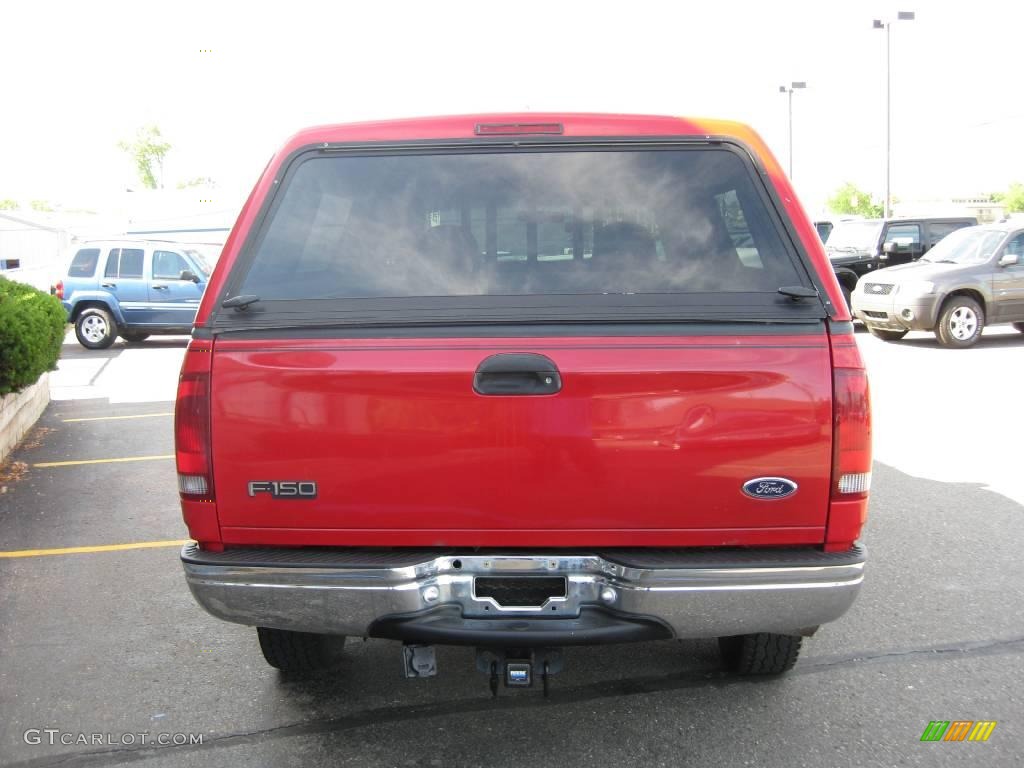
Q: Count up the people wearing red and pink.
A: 0